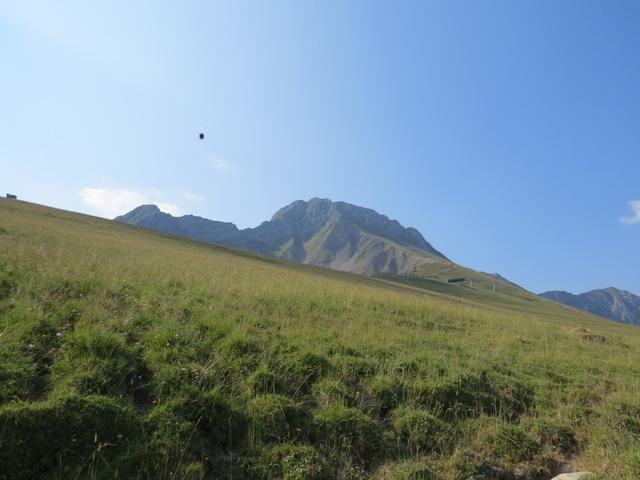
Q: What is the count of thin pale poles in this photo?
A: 2